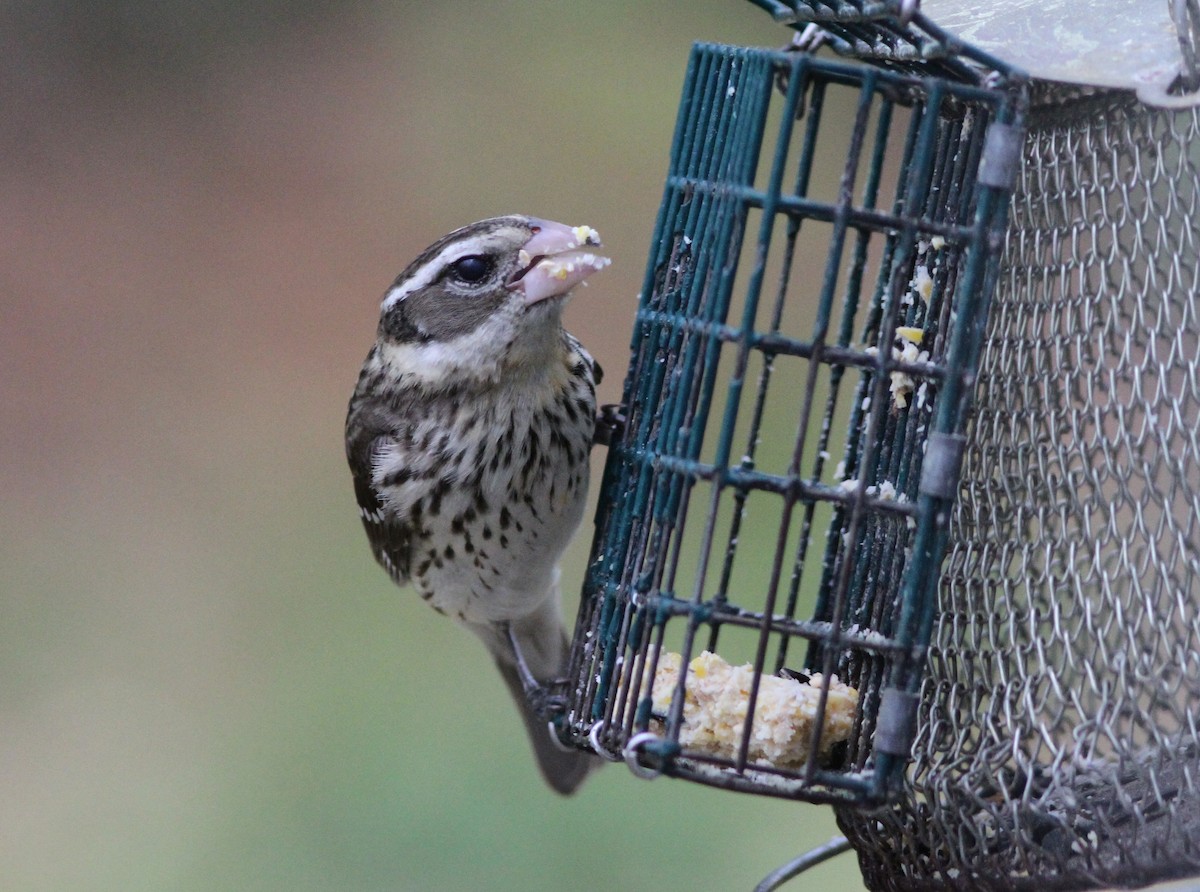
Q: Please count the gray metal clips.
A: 3